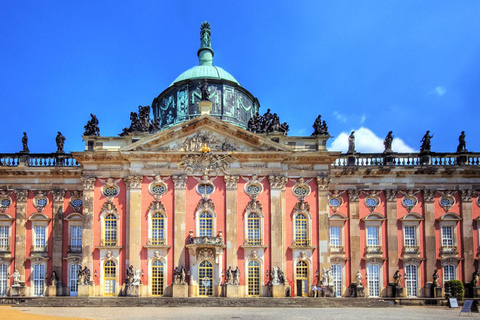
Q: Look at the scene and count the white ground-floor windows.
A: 7